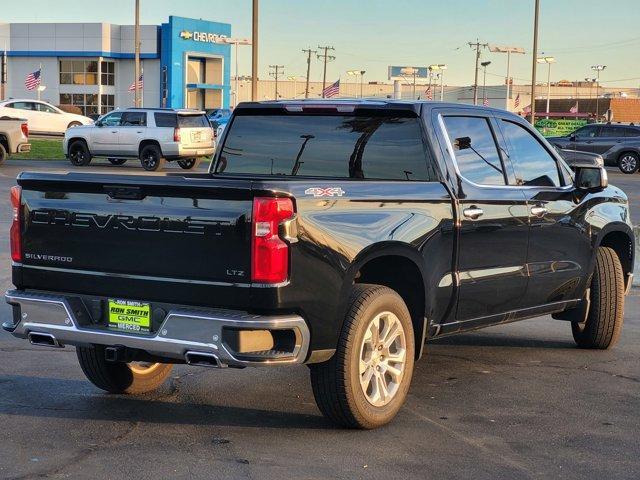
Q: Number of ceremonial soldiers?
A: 0